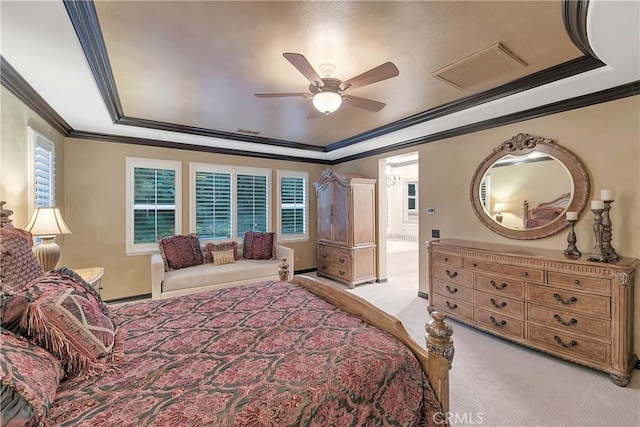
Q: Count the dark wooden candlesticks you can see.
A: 3